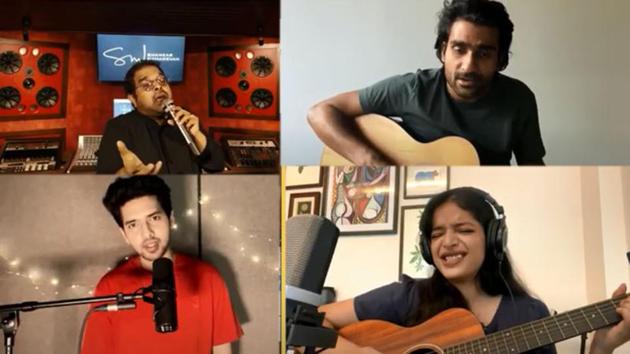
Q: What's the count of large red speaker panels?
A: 2